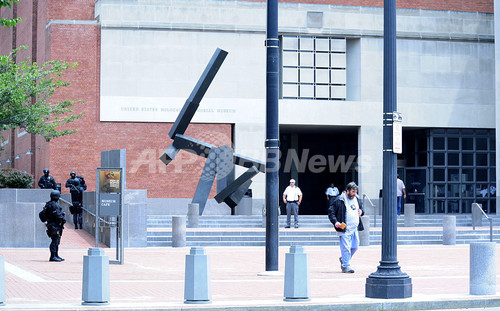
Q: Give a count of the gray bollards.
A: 11